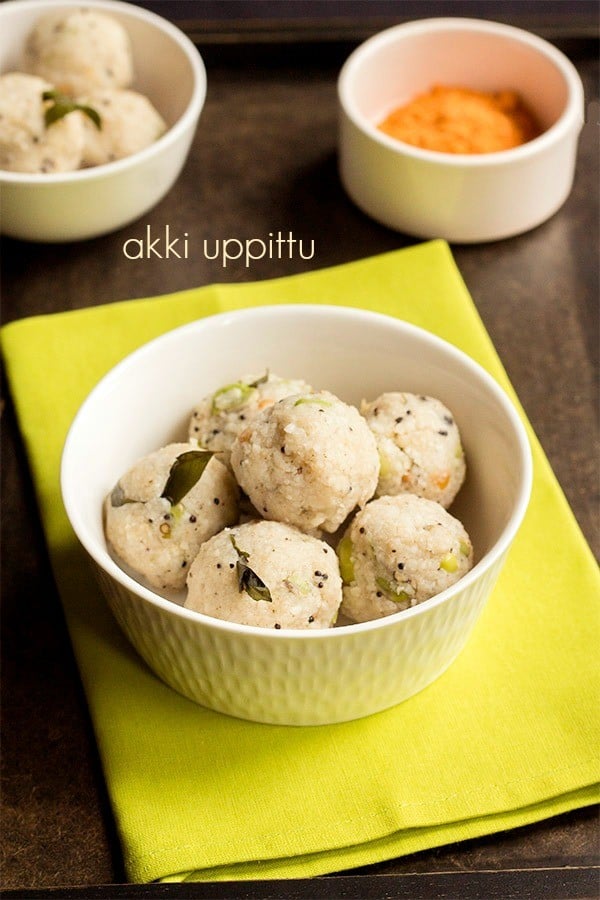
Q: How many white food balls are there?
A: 9